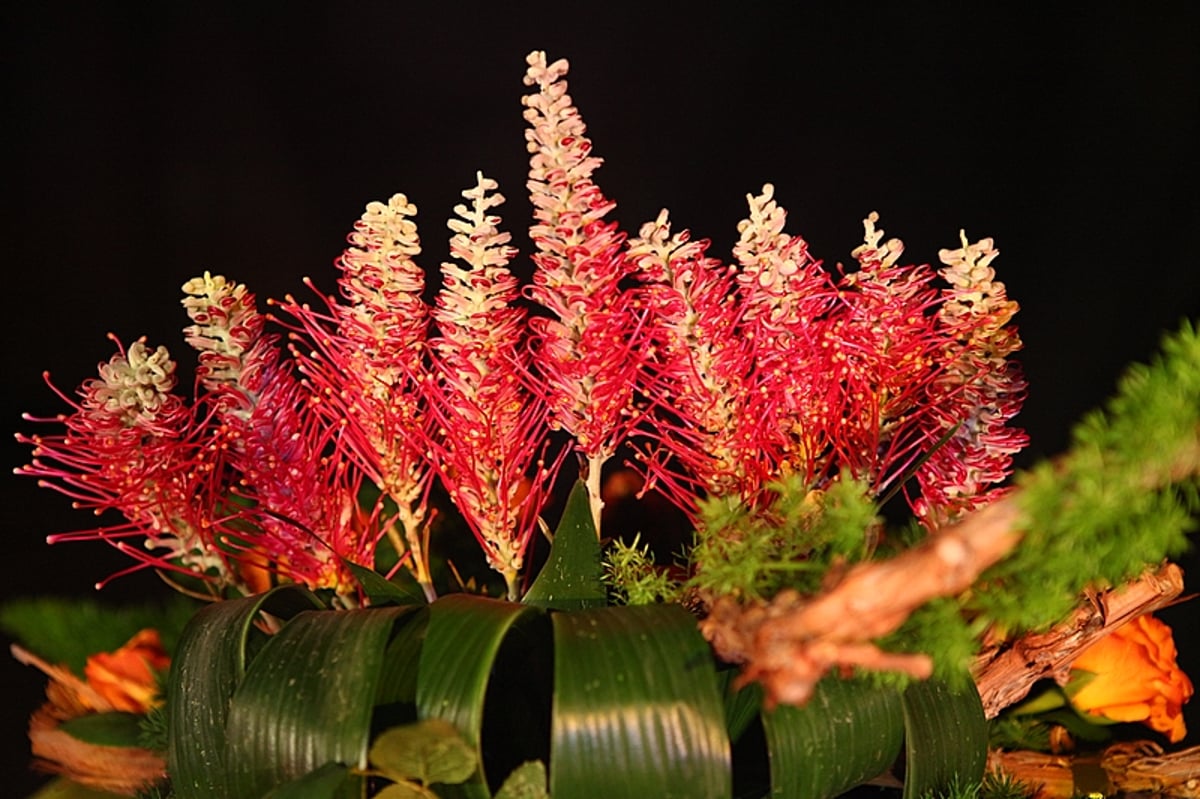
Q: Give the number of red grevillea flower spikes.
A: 9